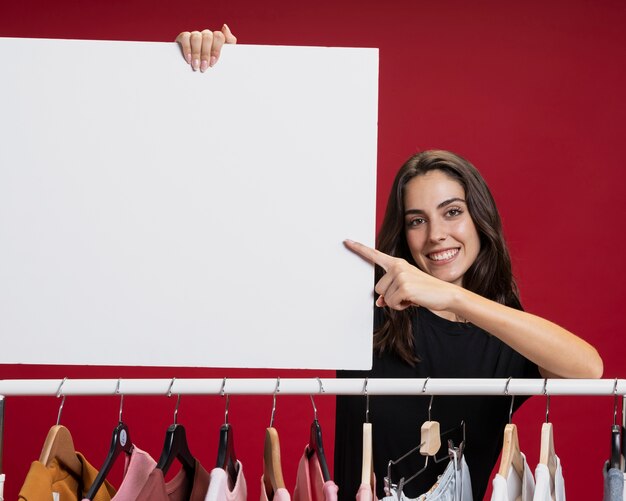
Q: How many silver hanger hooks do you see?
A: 11